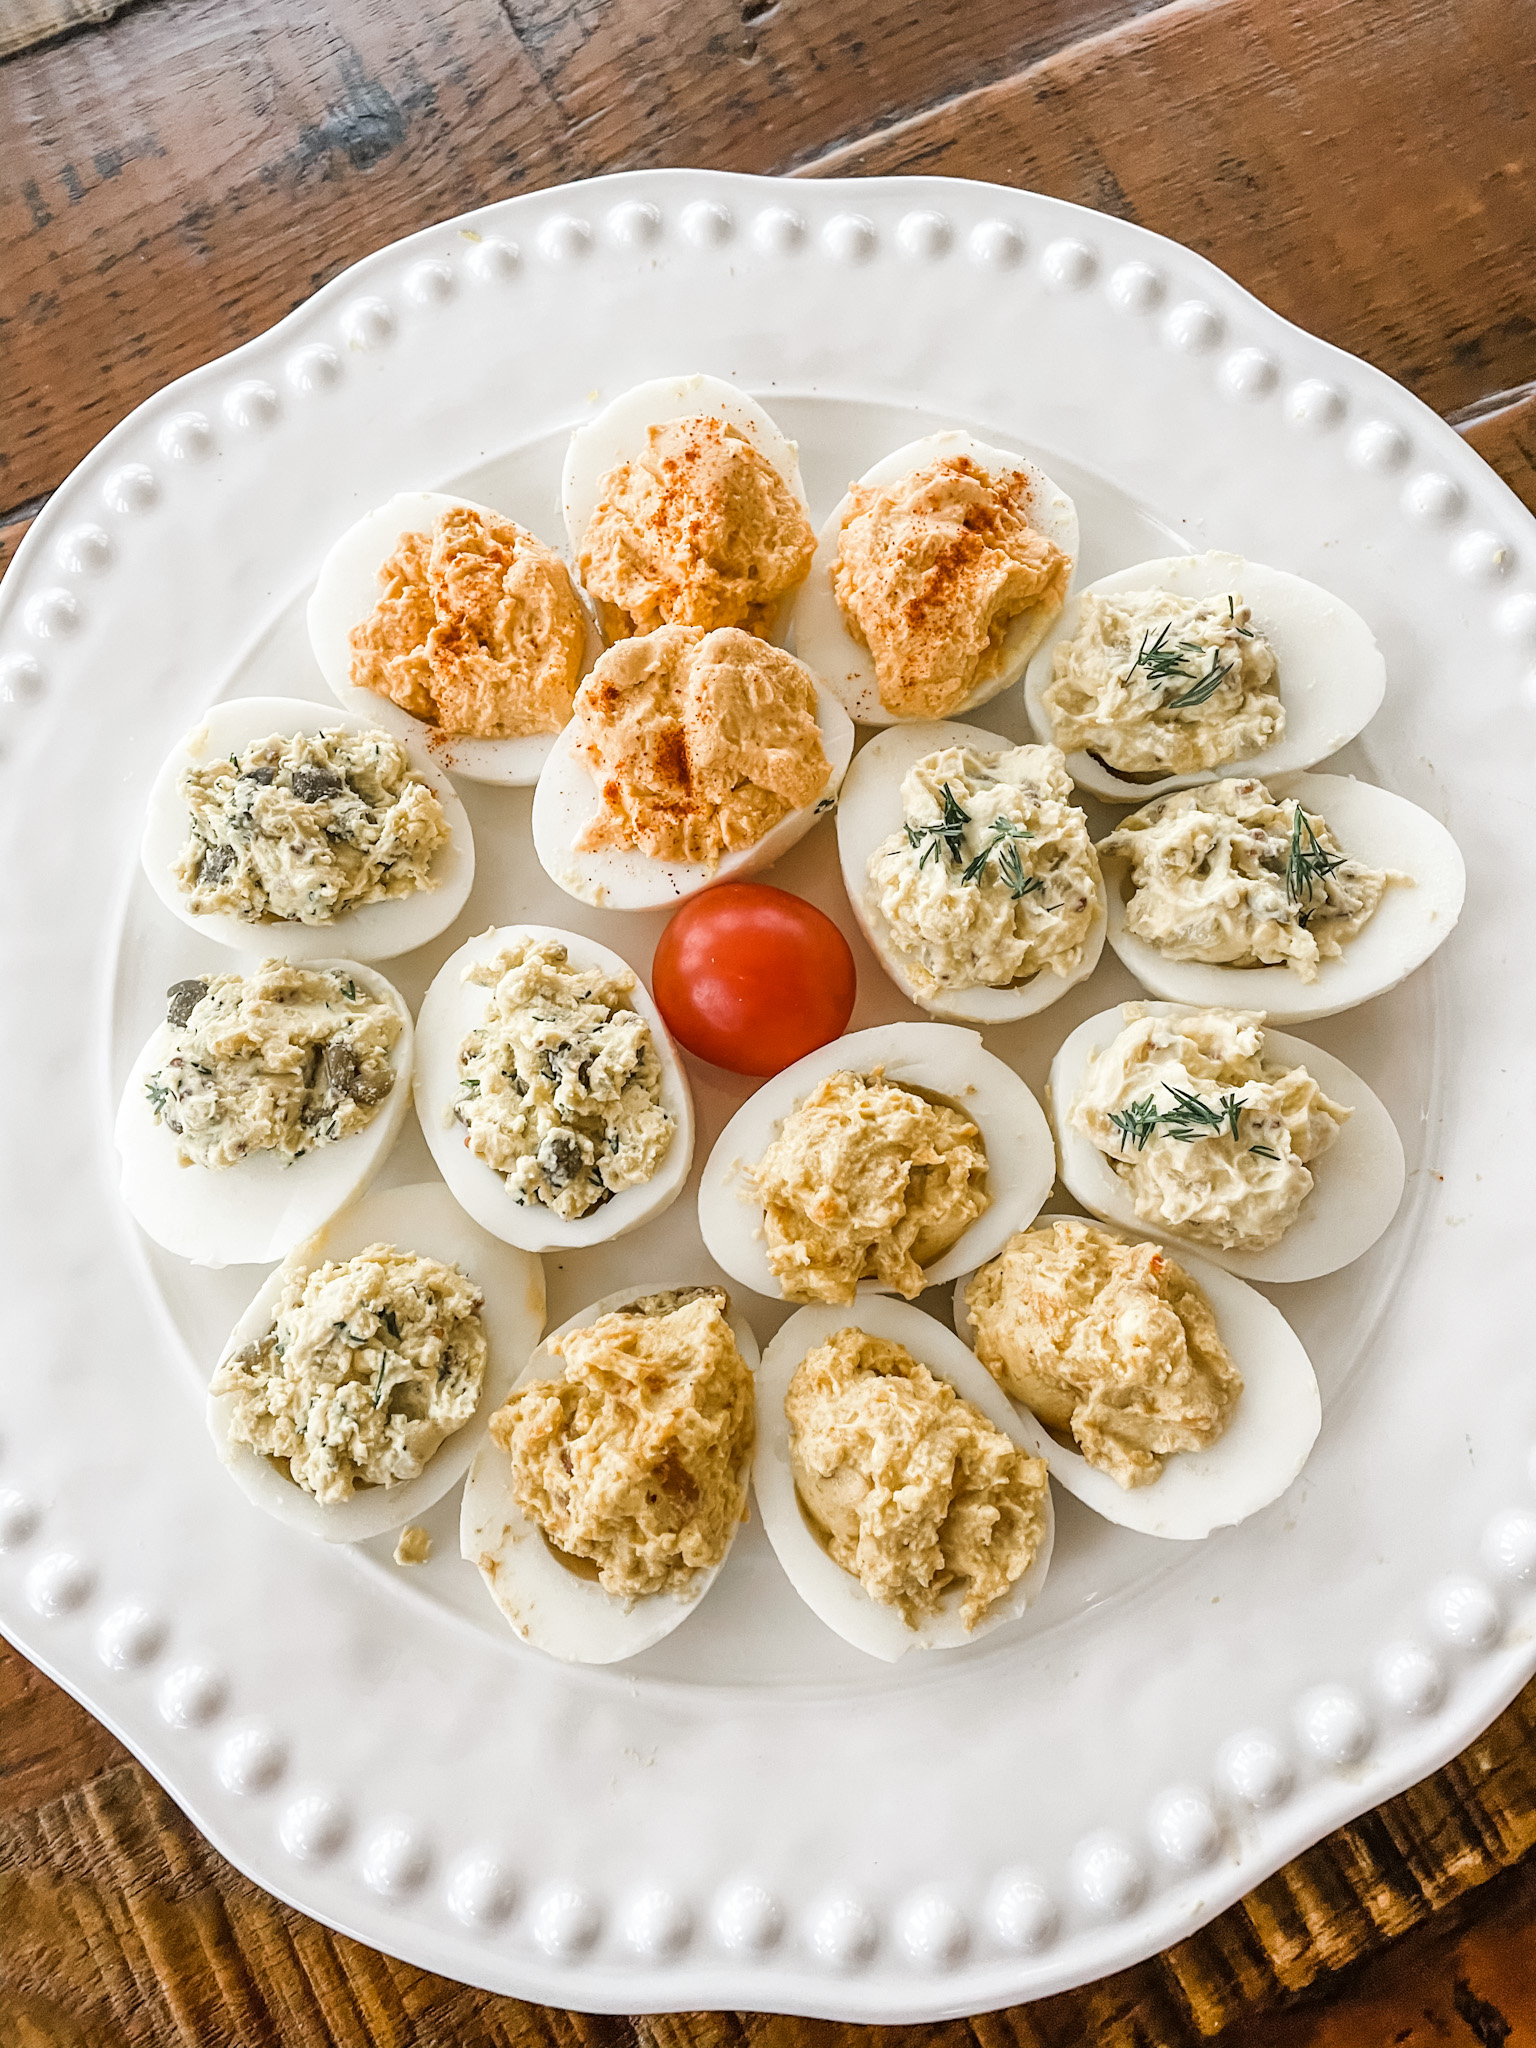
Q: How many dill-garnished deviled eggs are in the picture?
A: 4